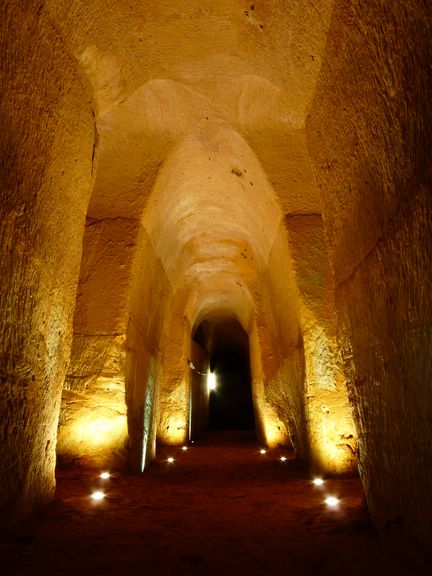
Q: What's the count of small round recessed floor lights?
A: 8